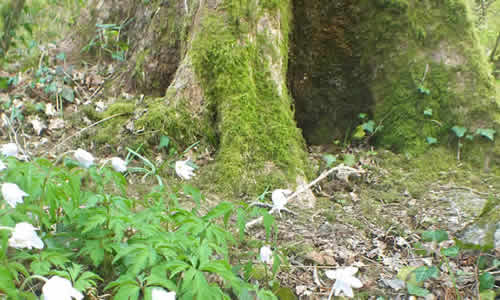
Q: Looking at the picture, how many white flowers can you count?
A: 11